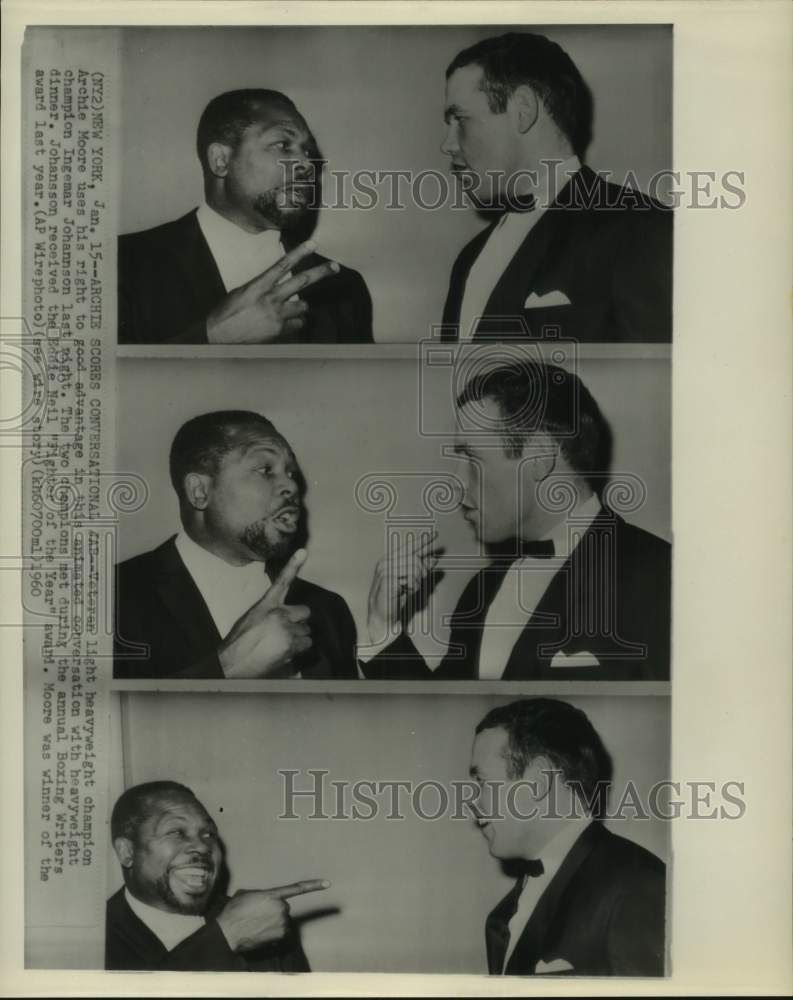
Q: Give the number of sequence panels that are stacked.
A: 3